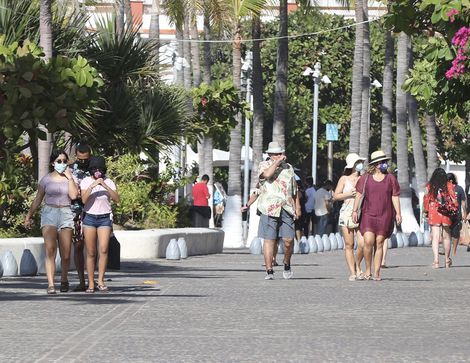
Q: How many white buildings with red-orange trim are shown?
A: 1